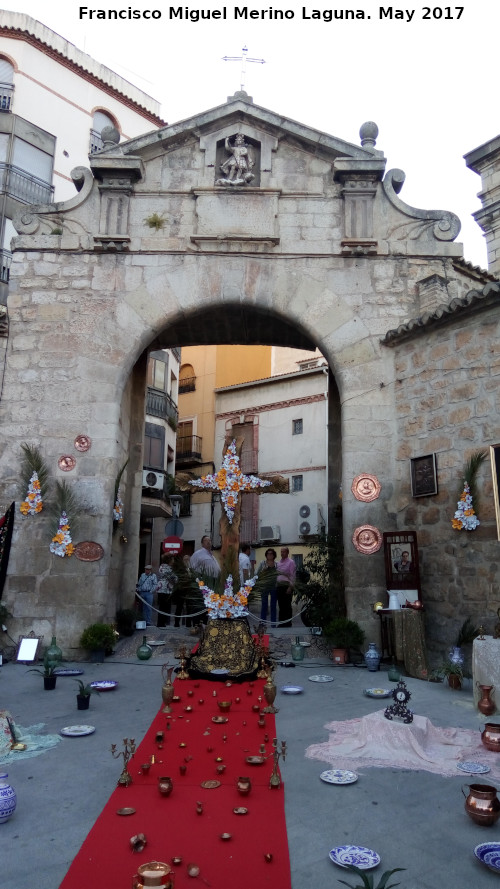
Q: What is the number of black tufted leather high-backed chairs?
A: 0